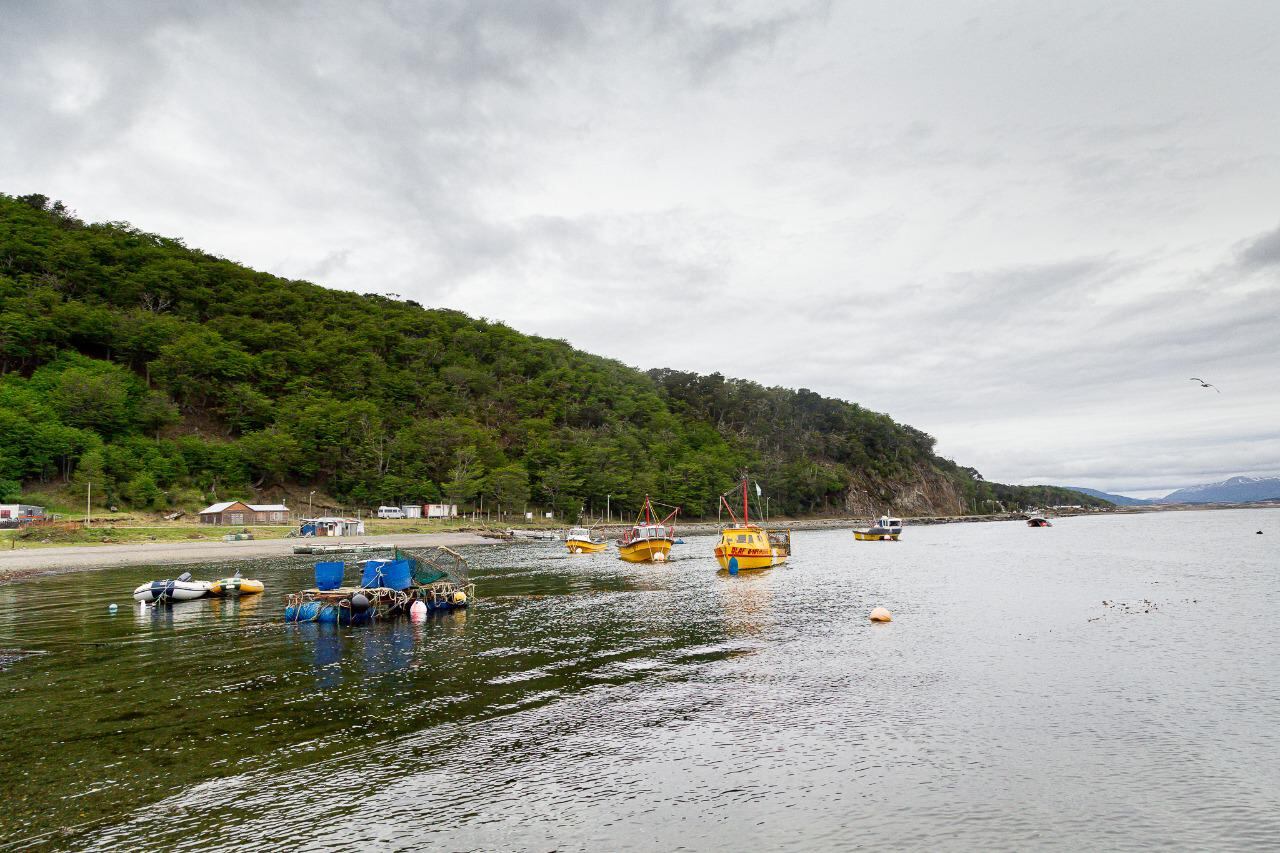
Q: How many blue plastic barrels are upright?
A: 3